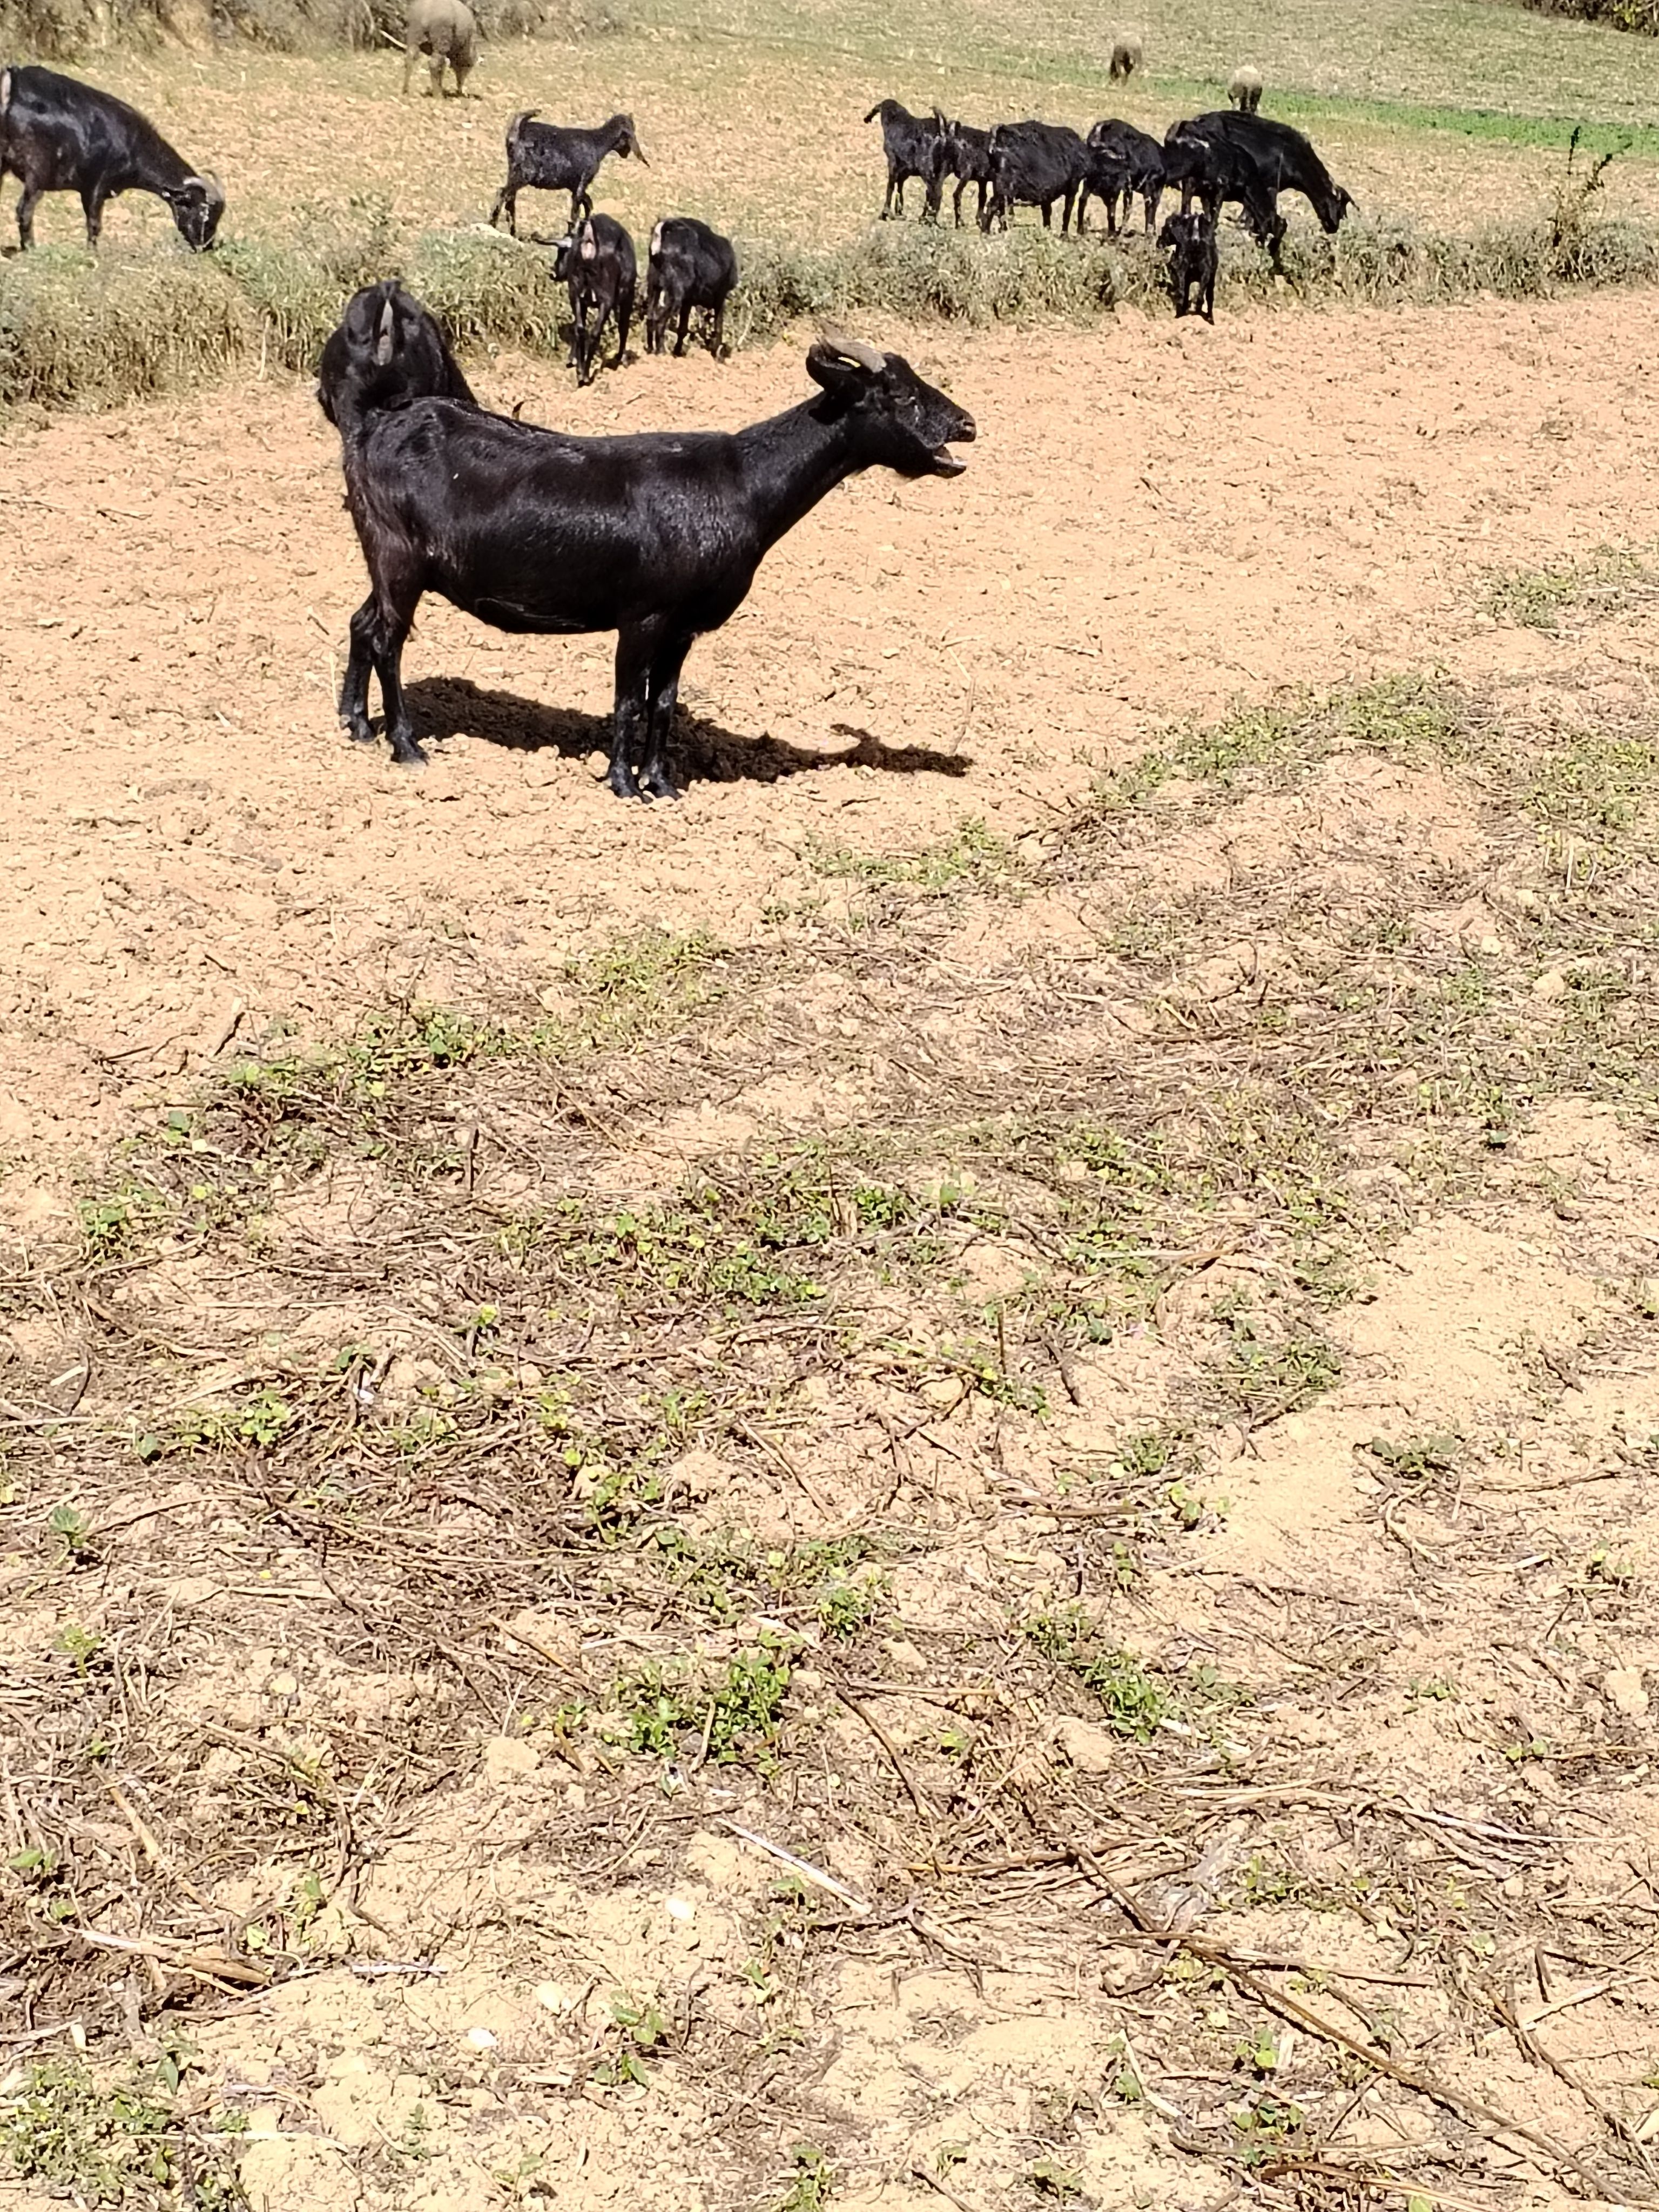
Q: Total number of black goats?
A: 13